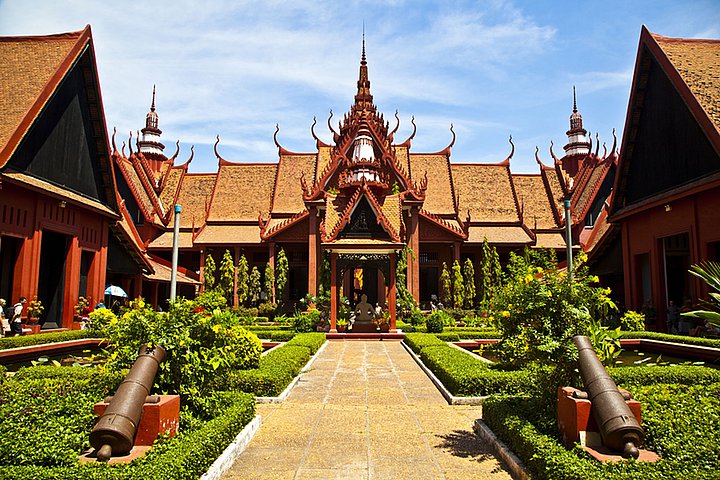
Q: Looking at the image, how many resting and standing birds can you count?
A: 0